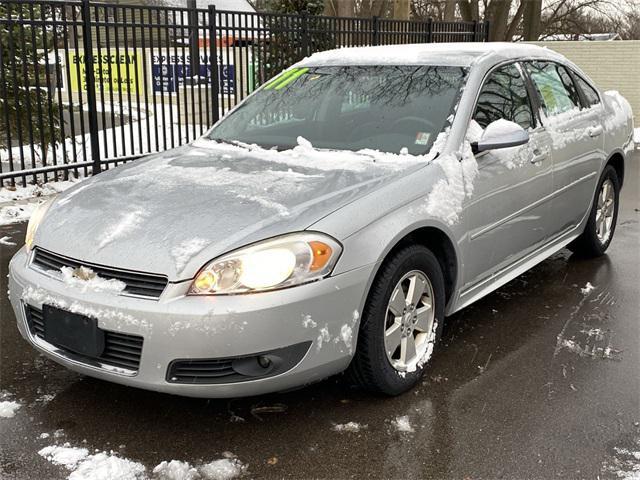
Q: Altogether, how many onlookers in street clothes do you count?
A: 0